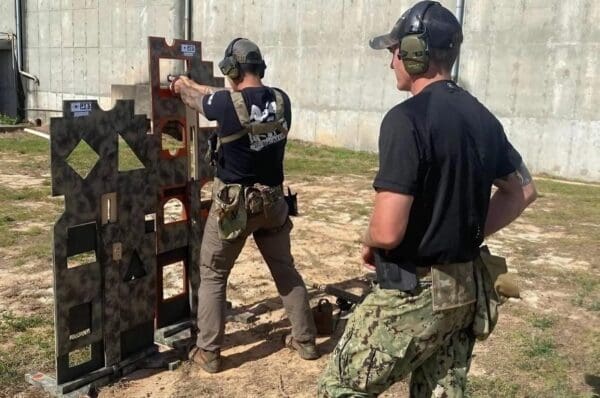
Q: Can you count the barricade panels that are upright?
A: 2